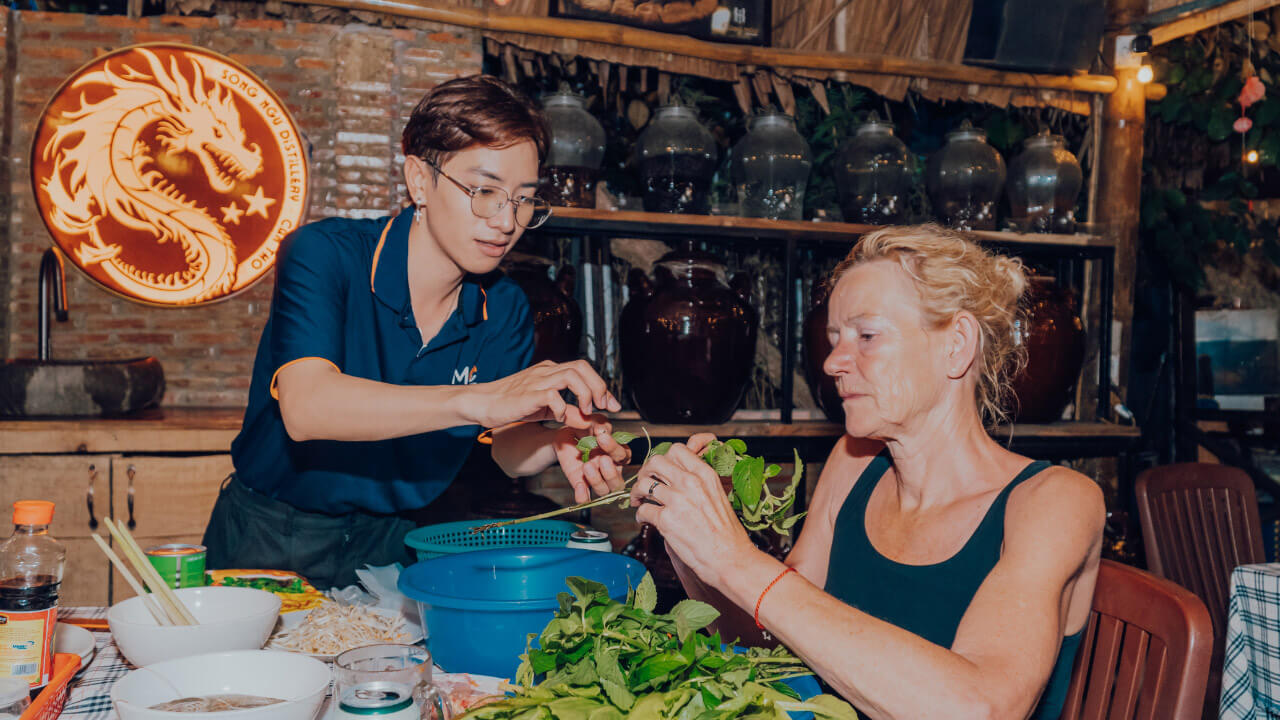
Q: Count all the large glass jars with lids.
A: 6